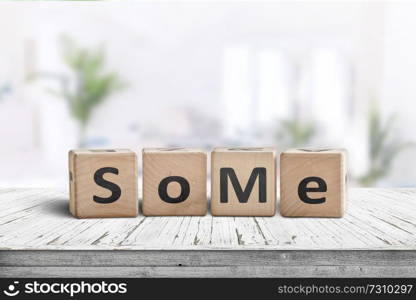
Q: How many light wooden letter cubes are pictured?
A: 4